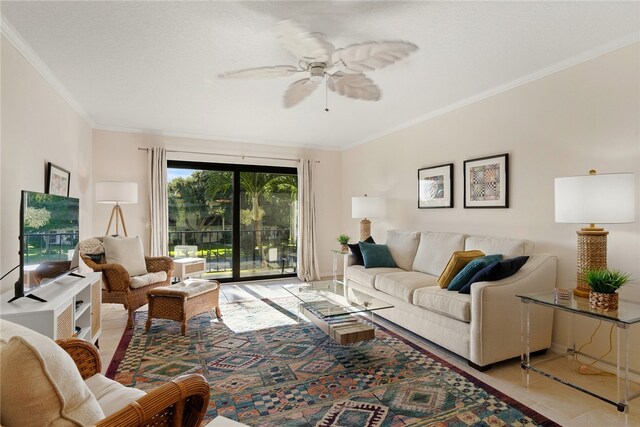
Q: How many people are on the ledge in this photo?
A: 0